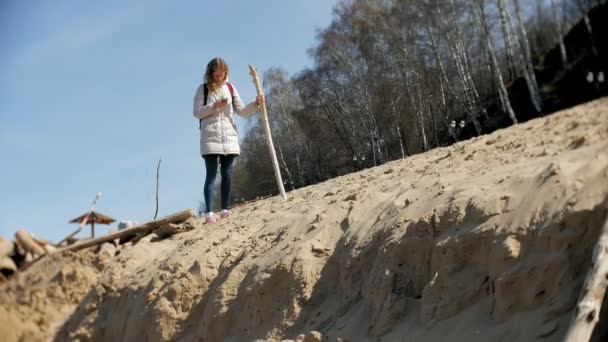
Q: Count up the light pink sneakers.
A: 2